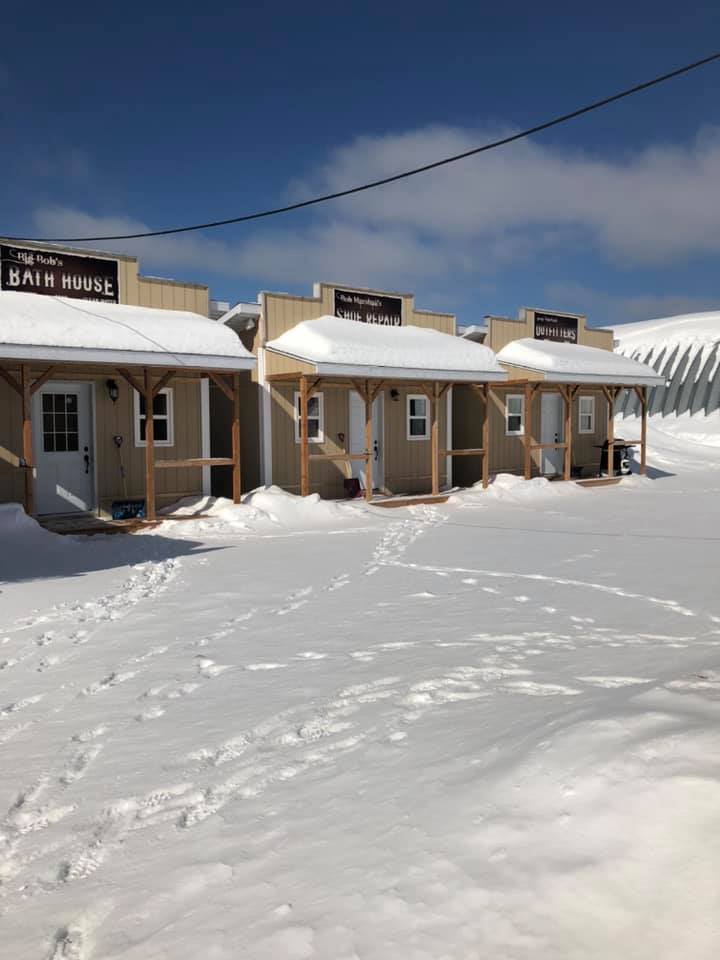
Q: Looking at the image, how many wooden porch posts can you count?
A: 11